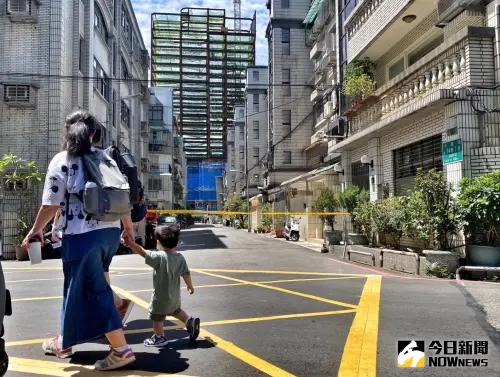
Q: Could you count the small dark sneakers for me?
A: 2